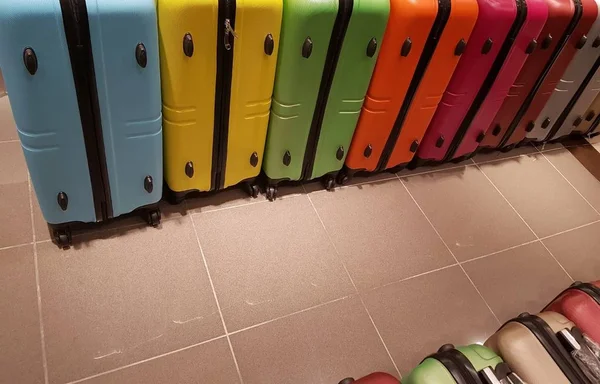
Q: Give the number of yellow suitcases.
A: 1